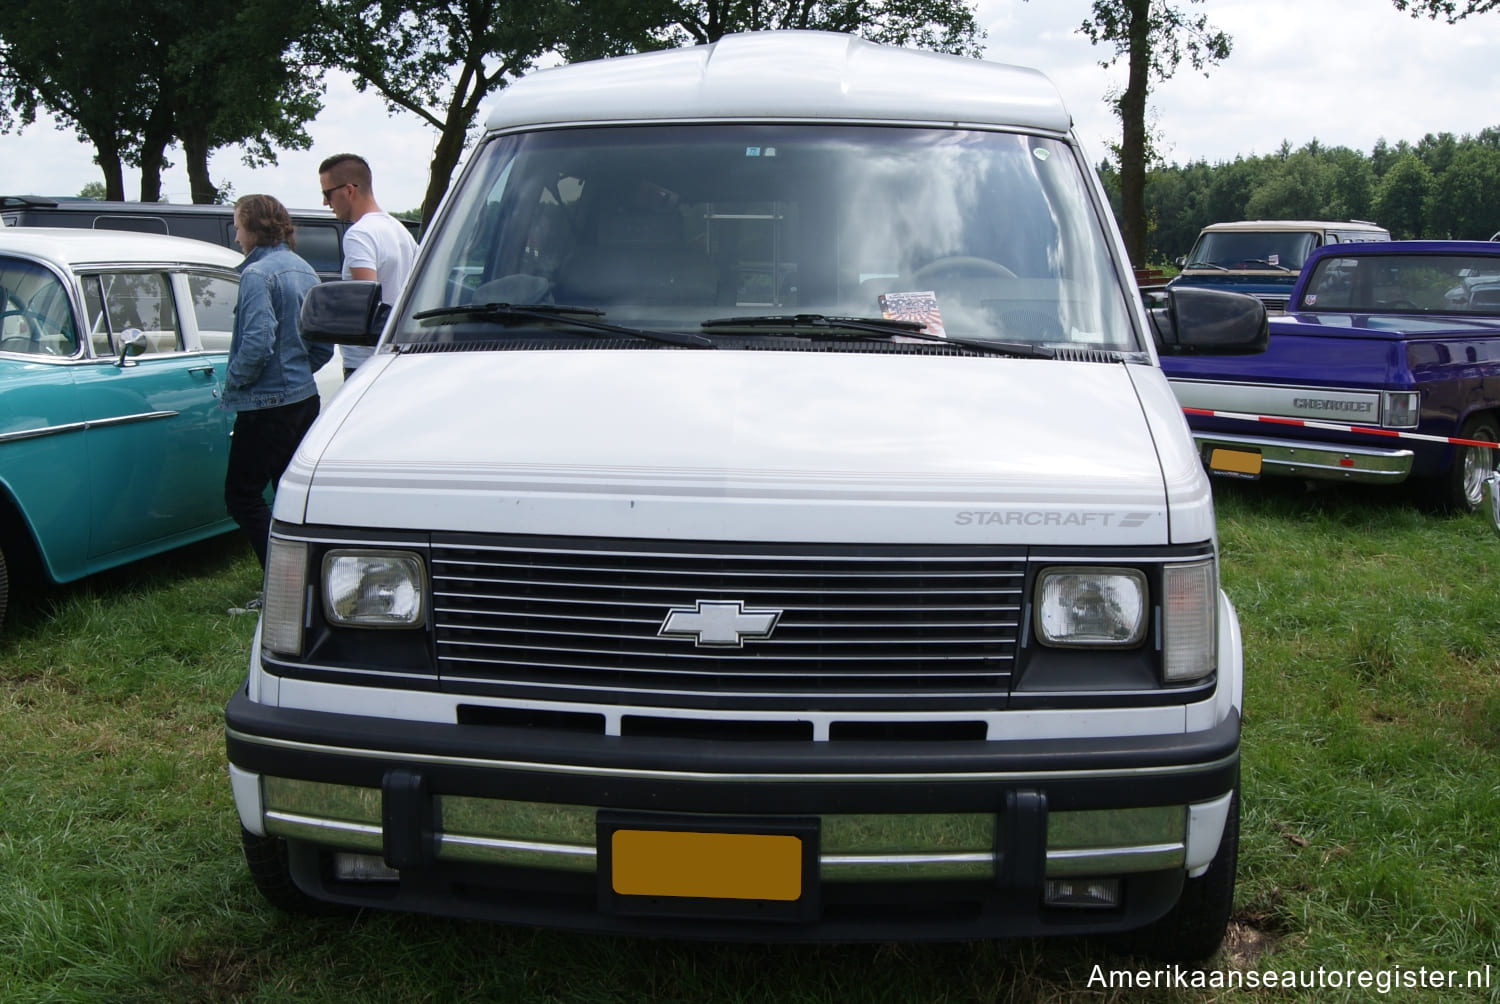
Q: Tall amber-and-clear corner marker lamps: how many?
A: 2